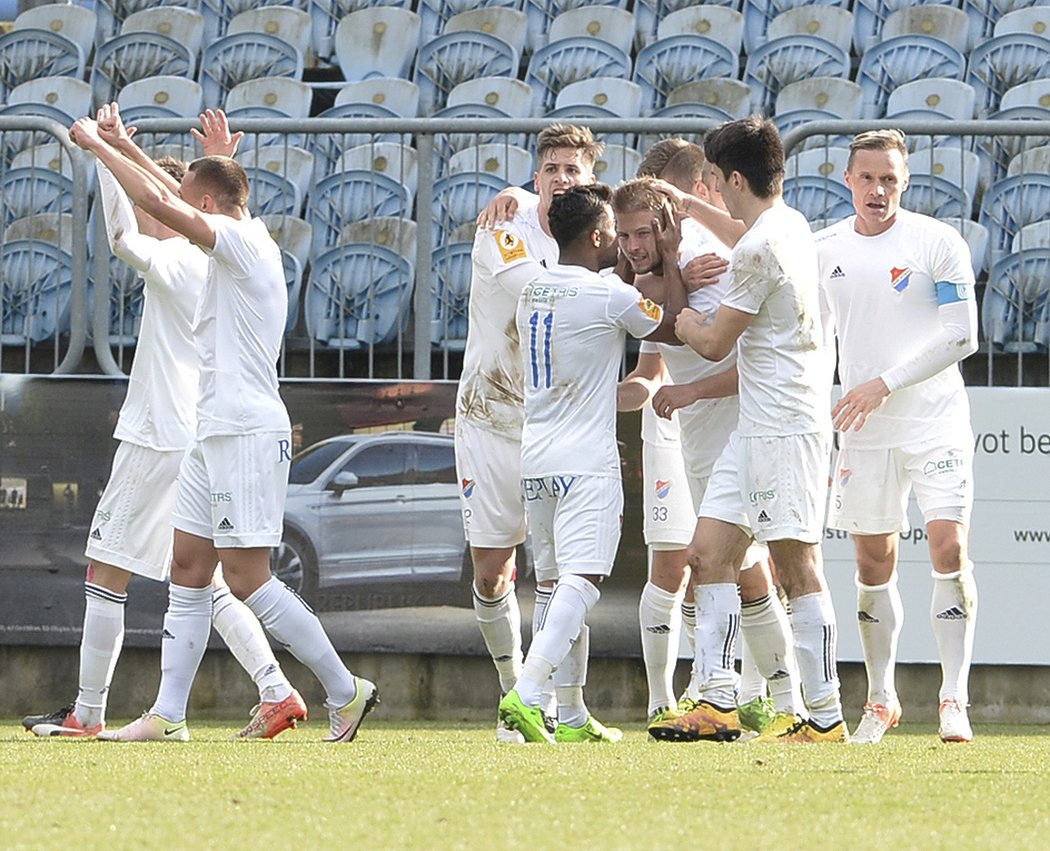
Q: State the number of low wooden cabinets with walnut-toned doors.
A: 0